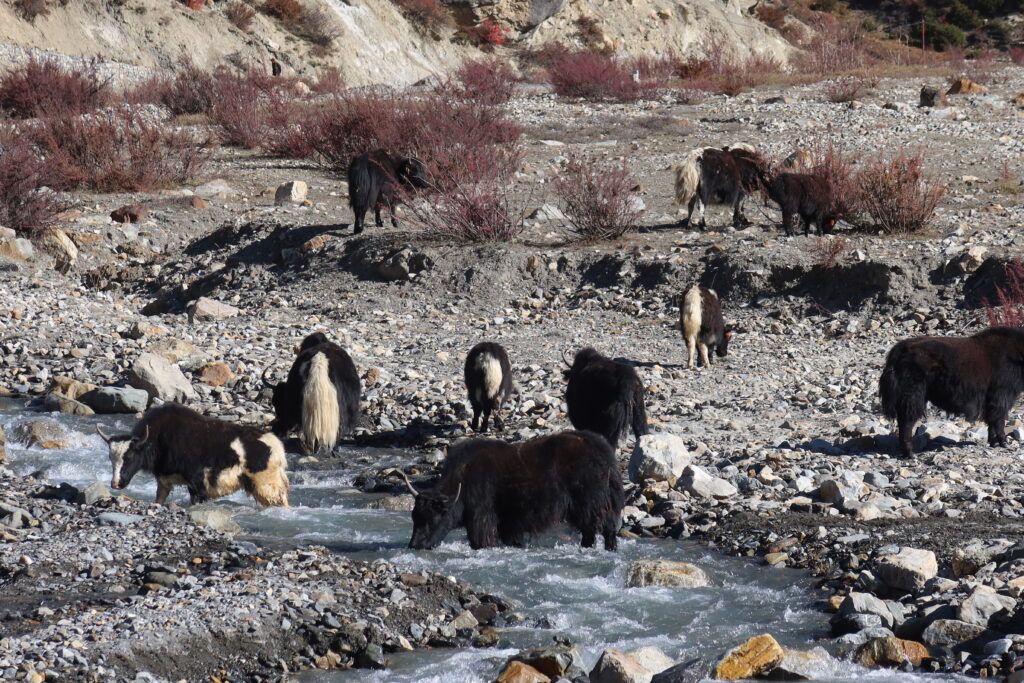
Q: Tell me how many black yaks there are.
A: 5